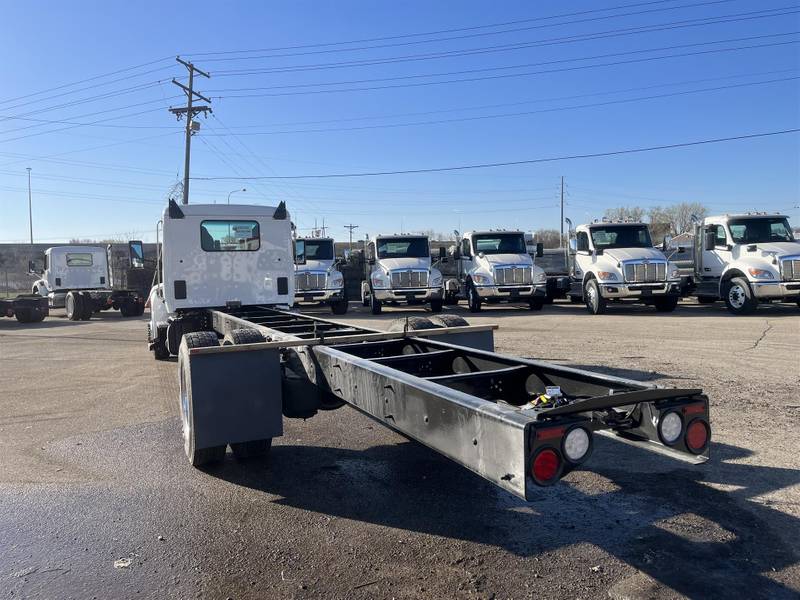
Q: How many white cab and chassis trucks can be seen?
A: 7